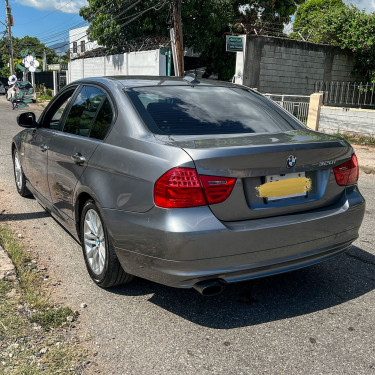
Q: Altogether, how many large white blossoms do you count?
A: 2